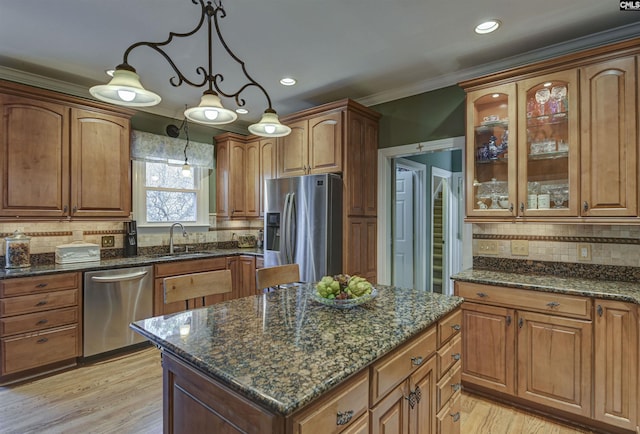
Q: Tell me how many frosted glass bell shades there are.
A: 3